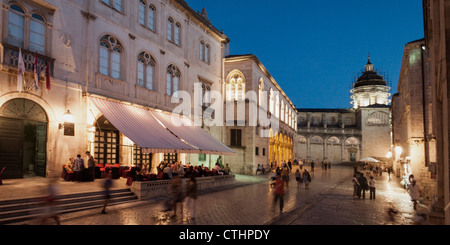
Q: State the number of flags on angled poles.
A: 3